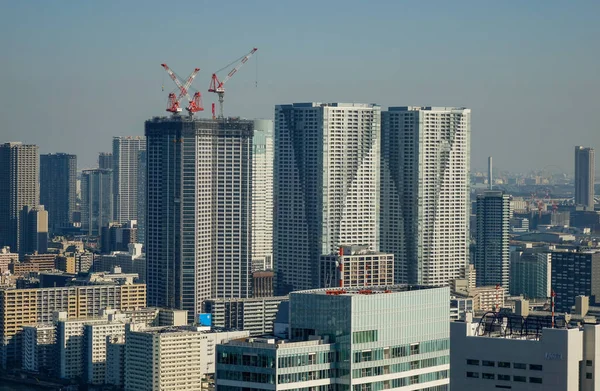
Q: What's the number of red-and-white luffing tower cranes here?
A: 3